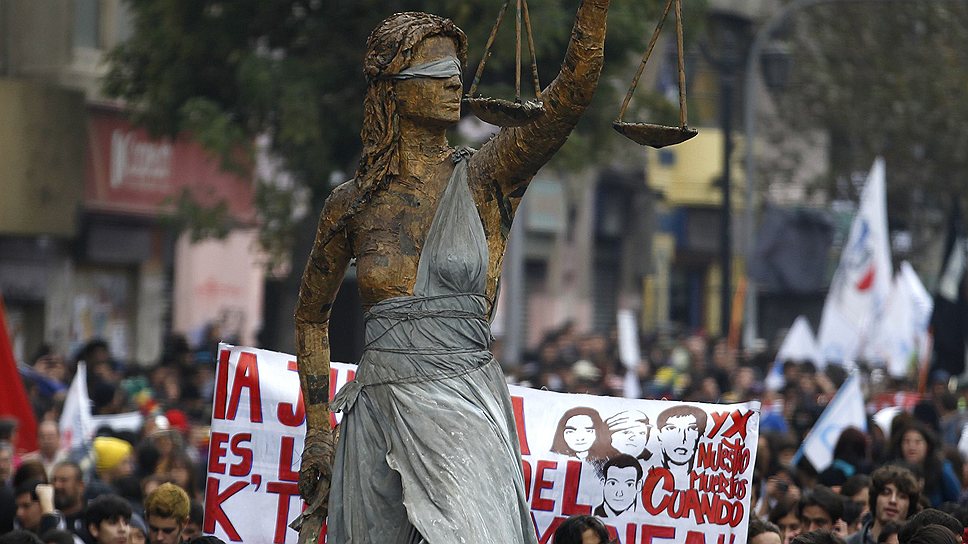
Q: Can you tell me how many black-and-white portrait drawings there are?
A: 4